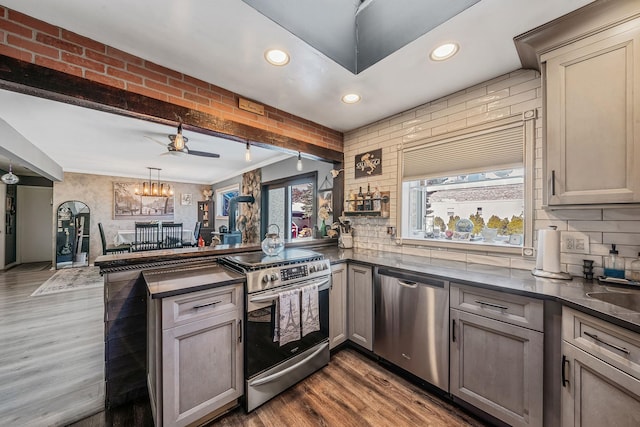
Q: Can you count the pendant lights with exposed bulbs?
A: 3